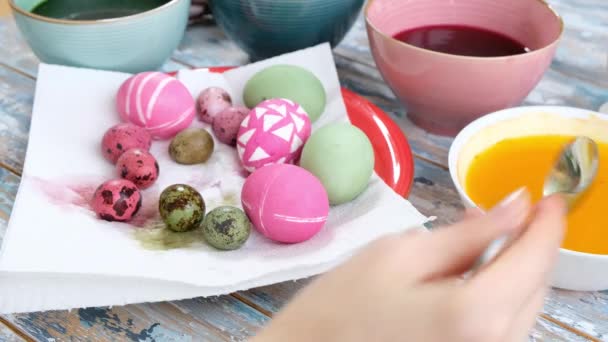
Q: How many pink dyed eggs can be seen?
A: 8